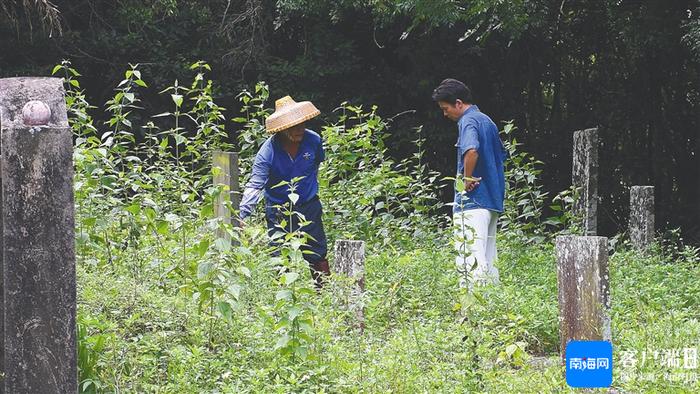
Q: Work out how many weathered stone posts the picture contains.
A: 6